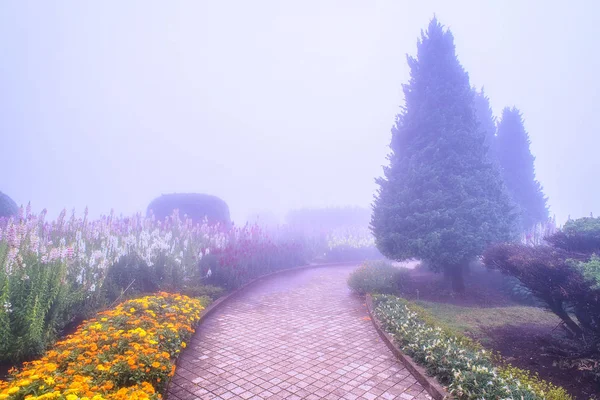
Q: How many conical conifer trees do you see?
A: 3